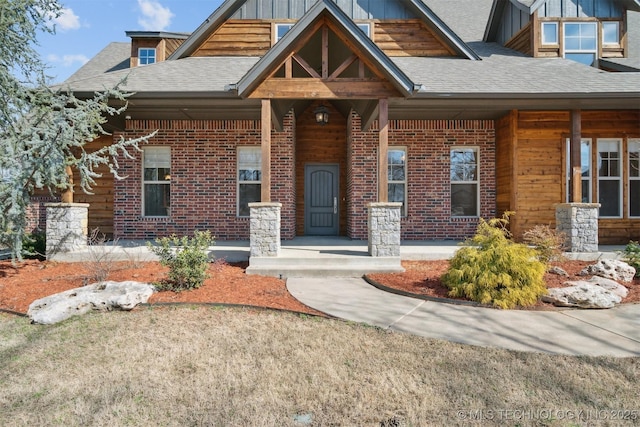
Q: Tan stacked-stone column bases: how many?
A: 4